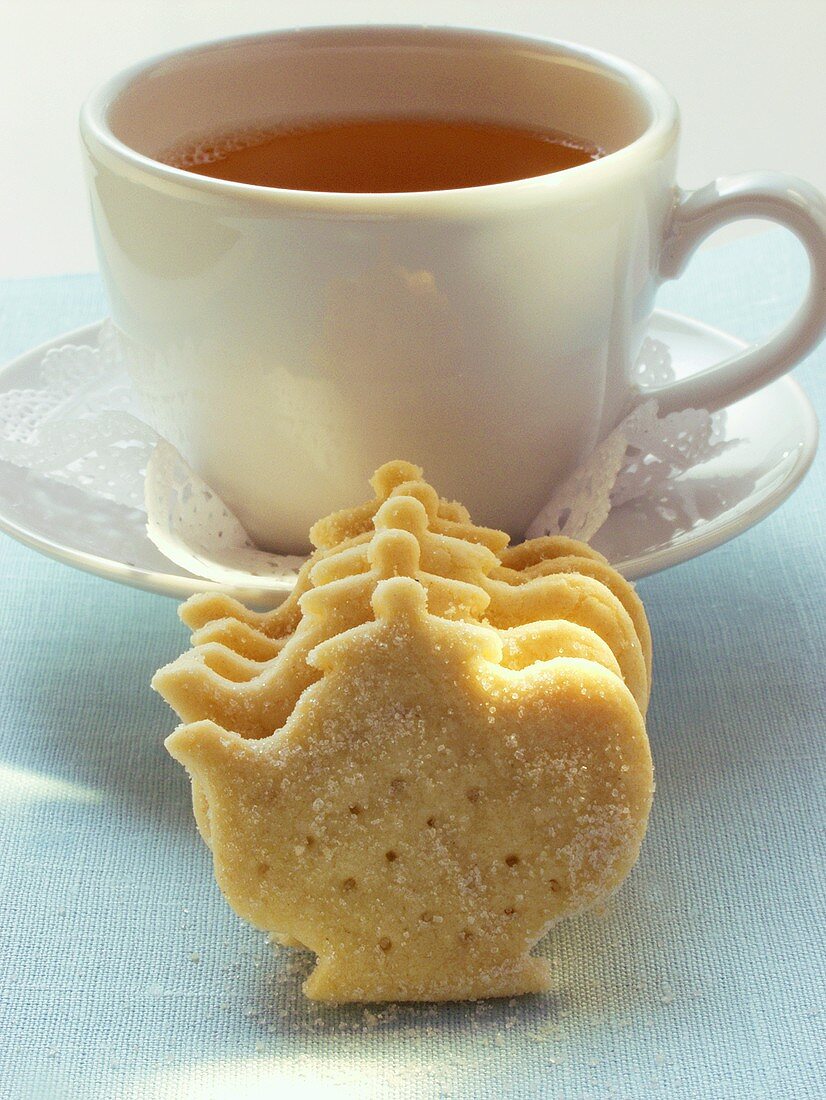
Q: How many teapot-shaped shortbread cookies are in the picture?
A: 5